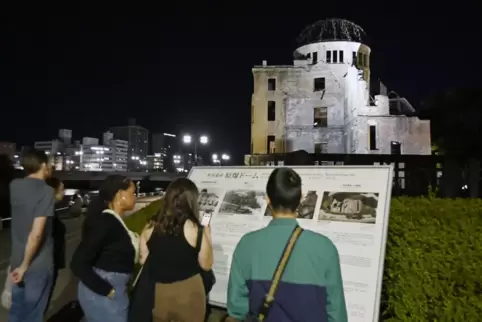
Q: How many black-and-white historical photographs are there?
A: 4